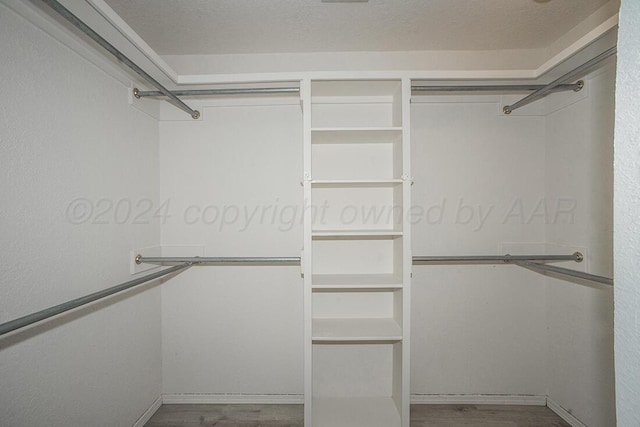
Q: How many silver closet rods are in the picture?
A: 8